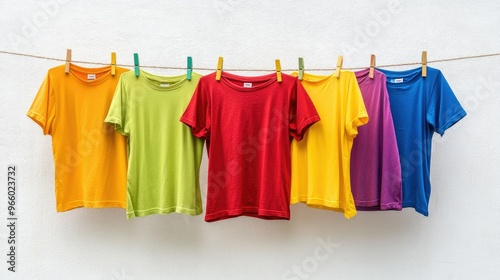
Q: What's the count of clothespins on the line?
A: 10